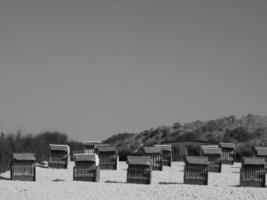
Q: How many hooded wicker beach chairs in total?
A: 13